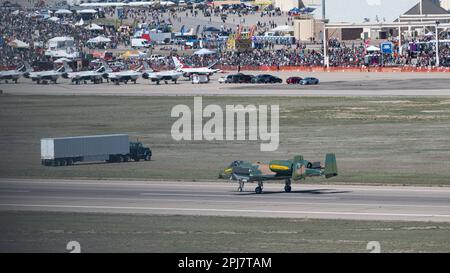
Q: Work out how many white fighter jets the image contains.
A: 6